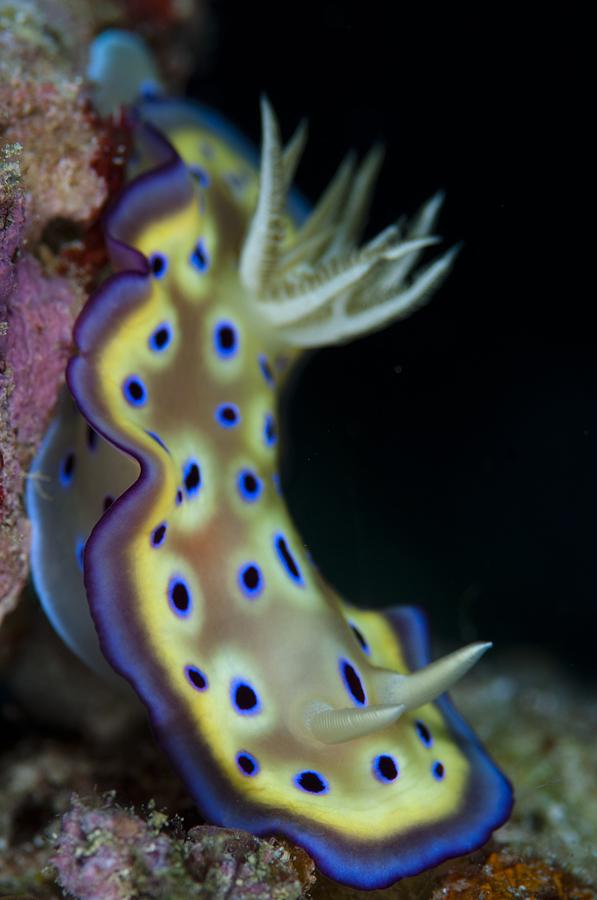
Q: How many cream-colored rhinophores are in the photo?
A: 2